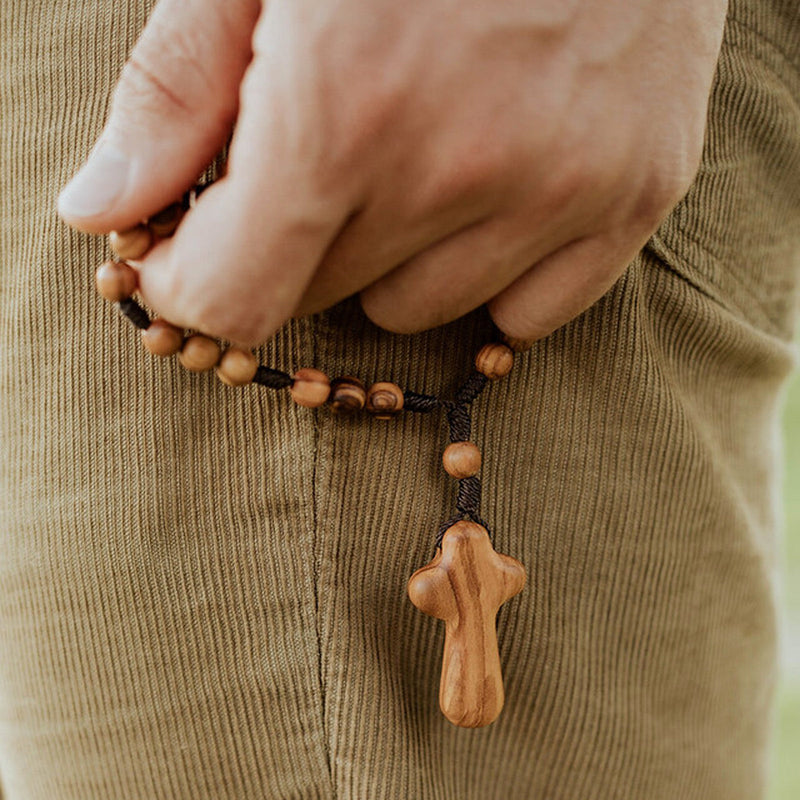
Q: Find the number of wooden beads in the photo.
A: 12